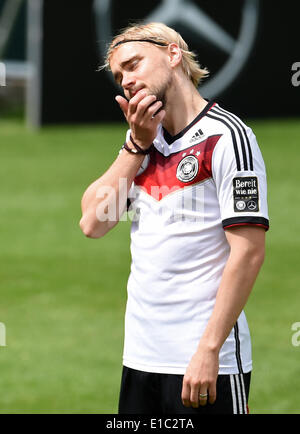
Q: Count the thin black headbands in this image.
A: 1